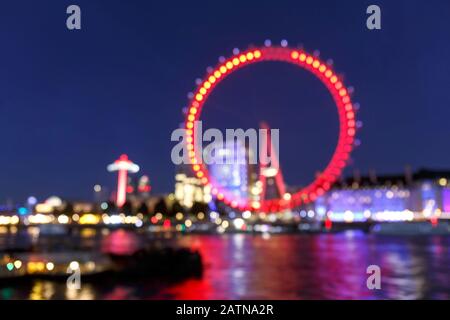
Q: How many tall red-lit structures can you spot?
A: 2